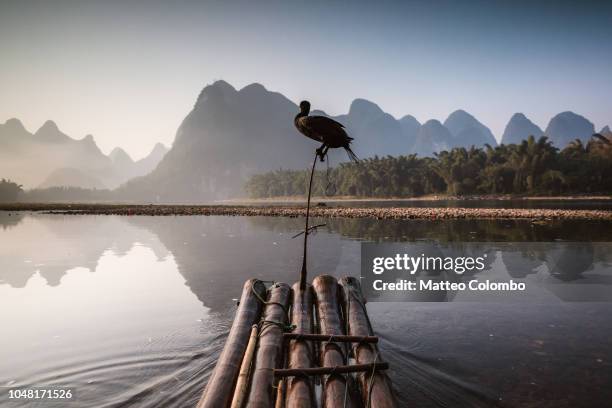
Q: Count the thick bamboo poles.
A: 5